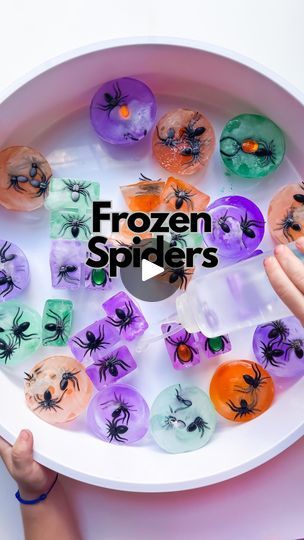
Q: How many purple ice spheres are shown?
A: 5